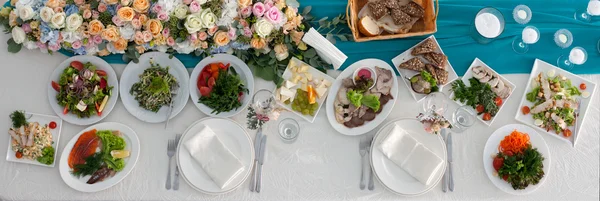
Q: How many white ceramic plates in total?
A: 13